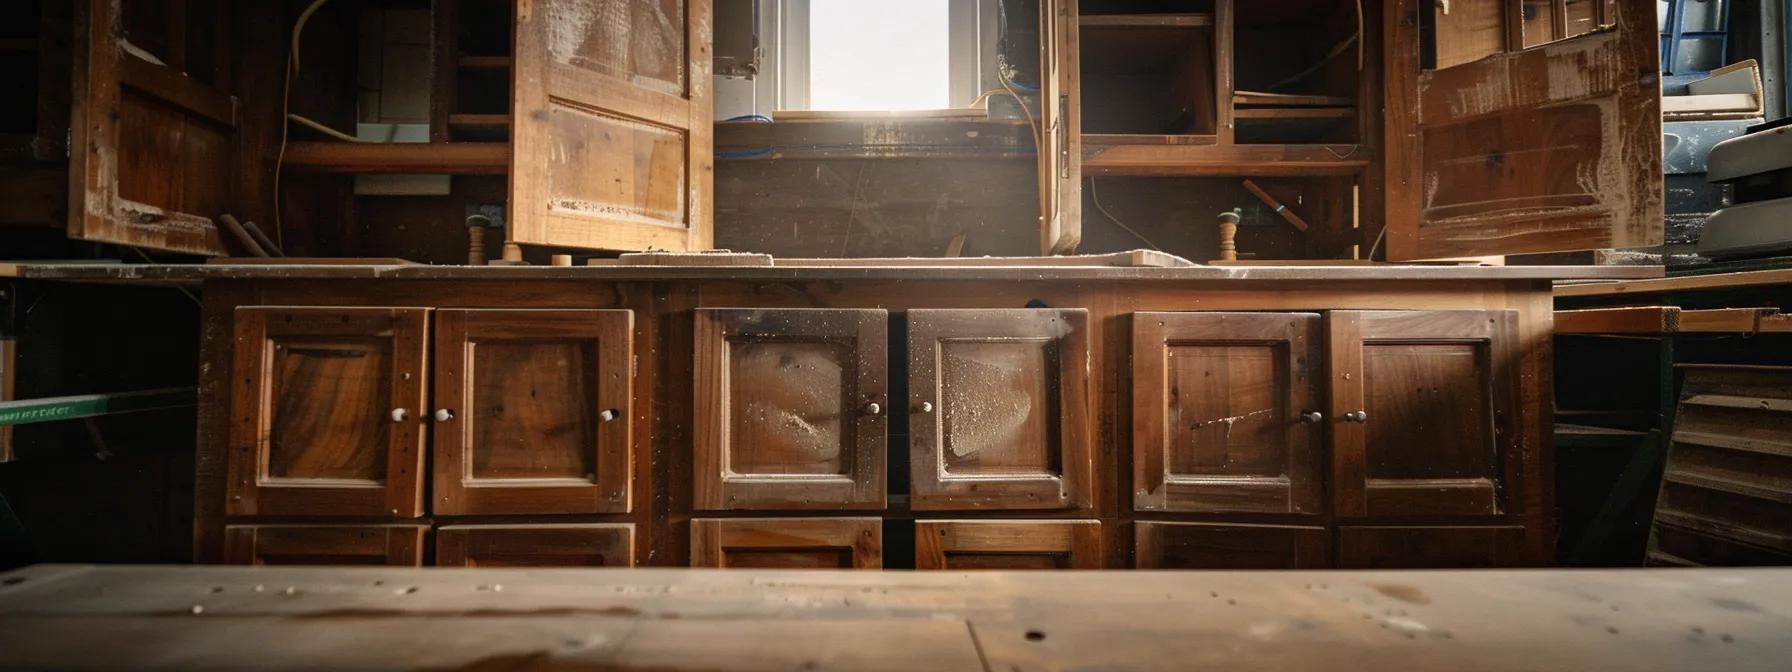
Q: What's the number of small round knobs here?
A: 7